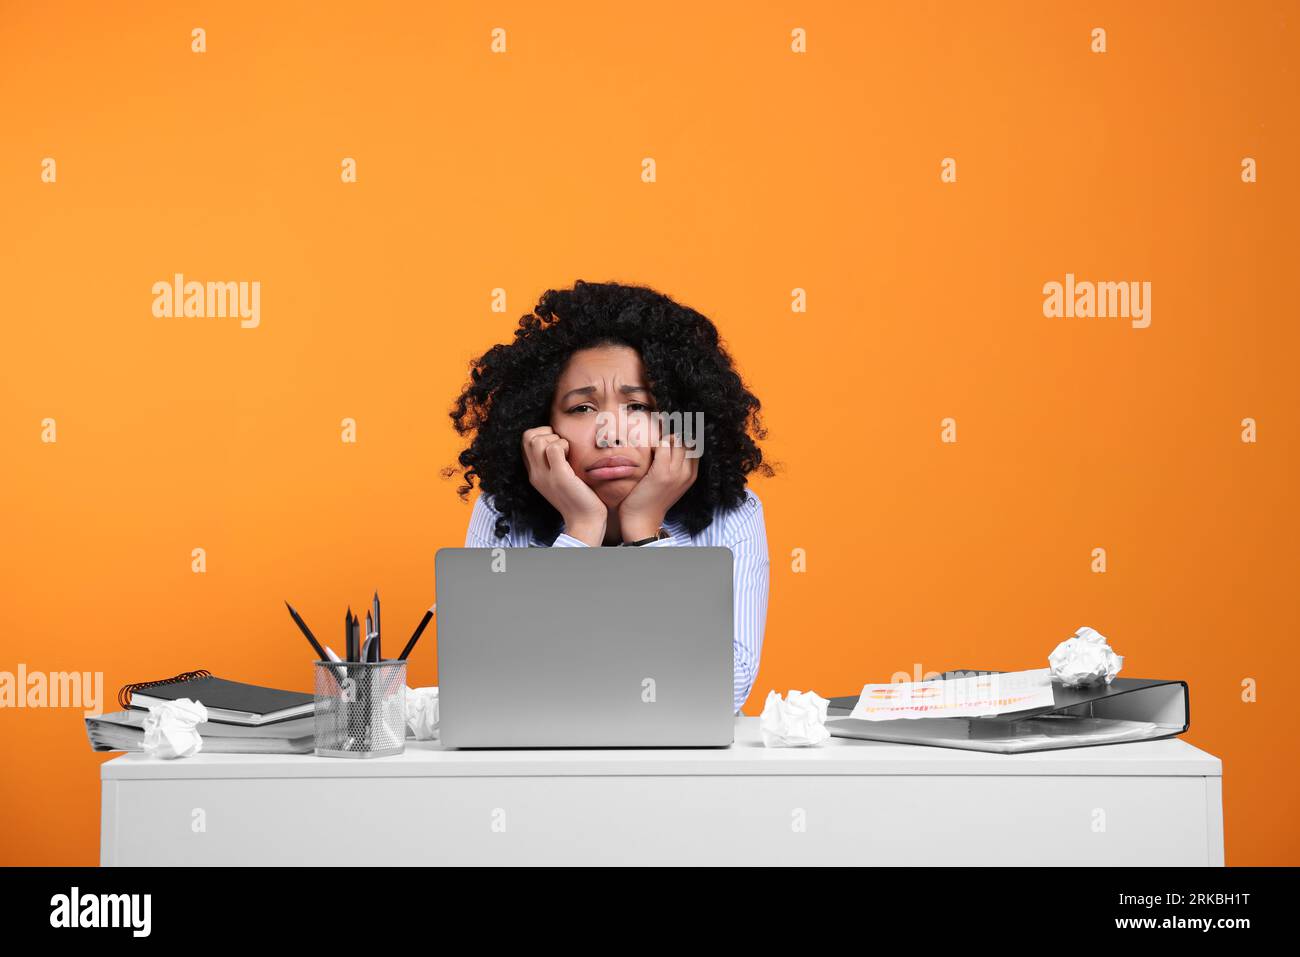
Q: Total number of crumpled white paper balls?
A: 4